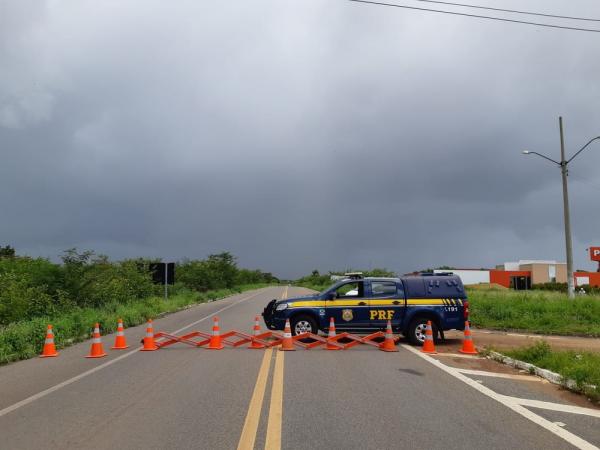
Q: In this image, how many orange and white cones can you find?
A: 11